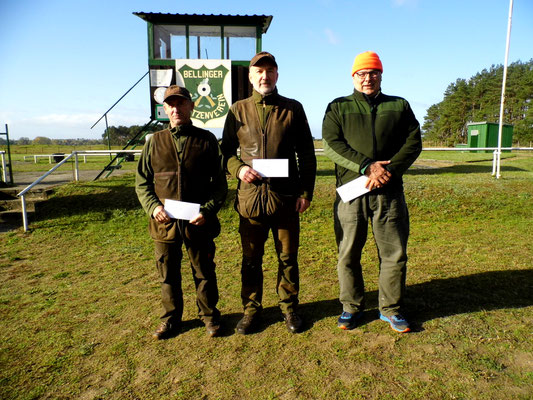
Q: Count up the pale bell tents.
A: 0